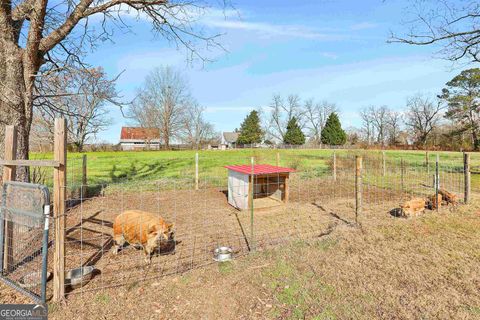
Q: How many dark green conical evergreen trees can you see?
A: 3